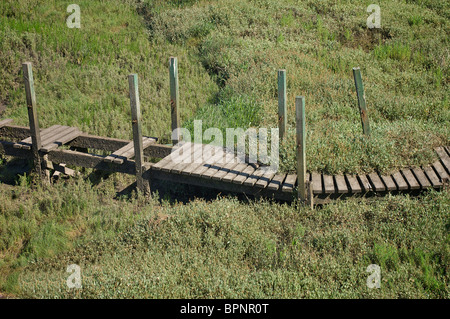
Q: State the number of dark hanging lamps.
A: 0